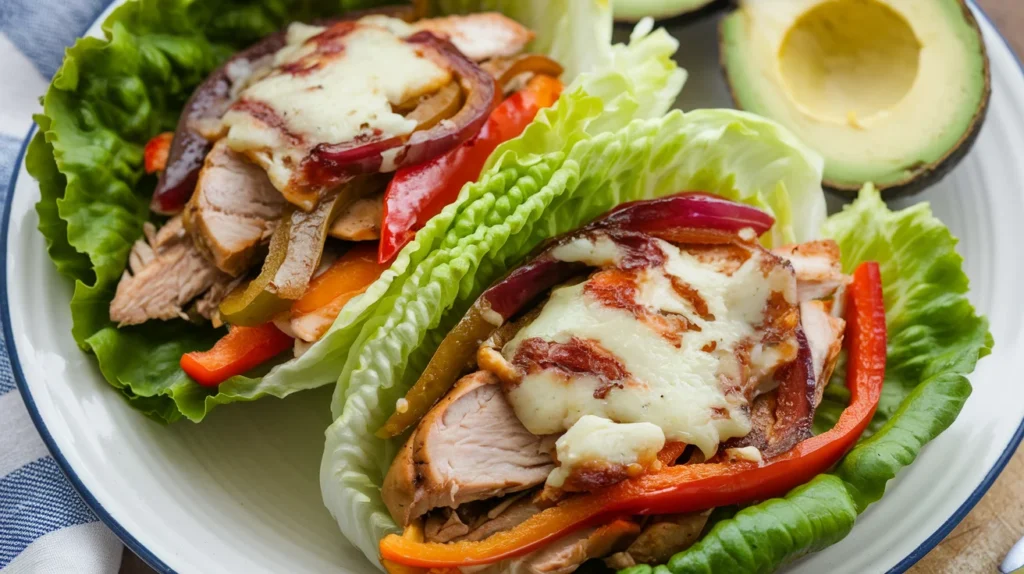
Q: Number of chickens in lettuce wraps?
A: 2